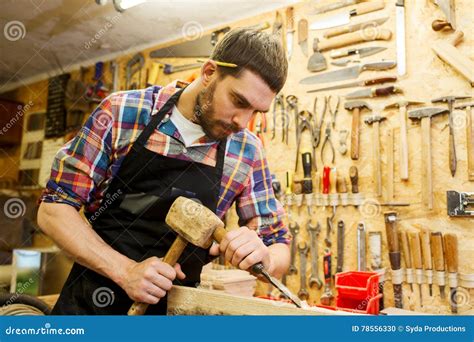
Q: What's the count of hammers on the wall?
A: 6